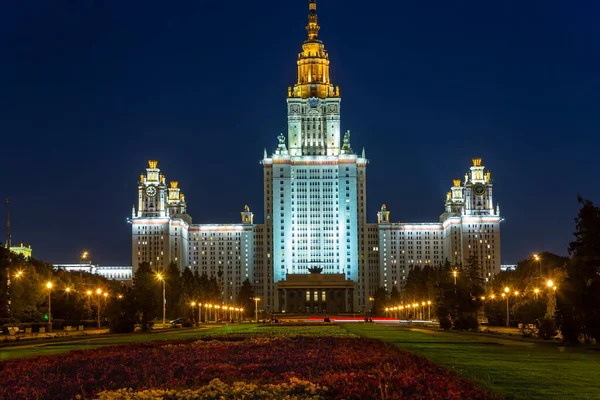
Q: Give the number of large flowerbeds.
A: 1